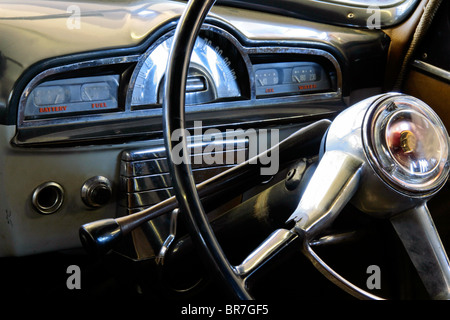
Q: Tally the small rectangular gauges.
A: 4